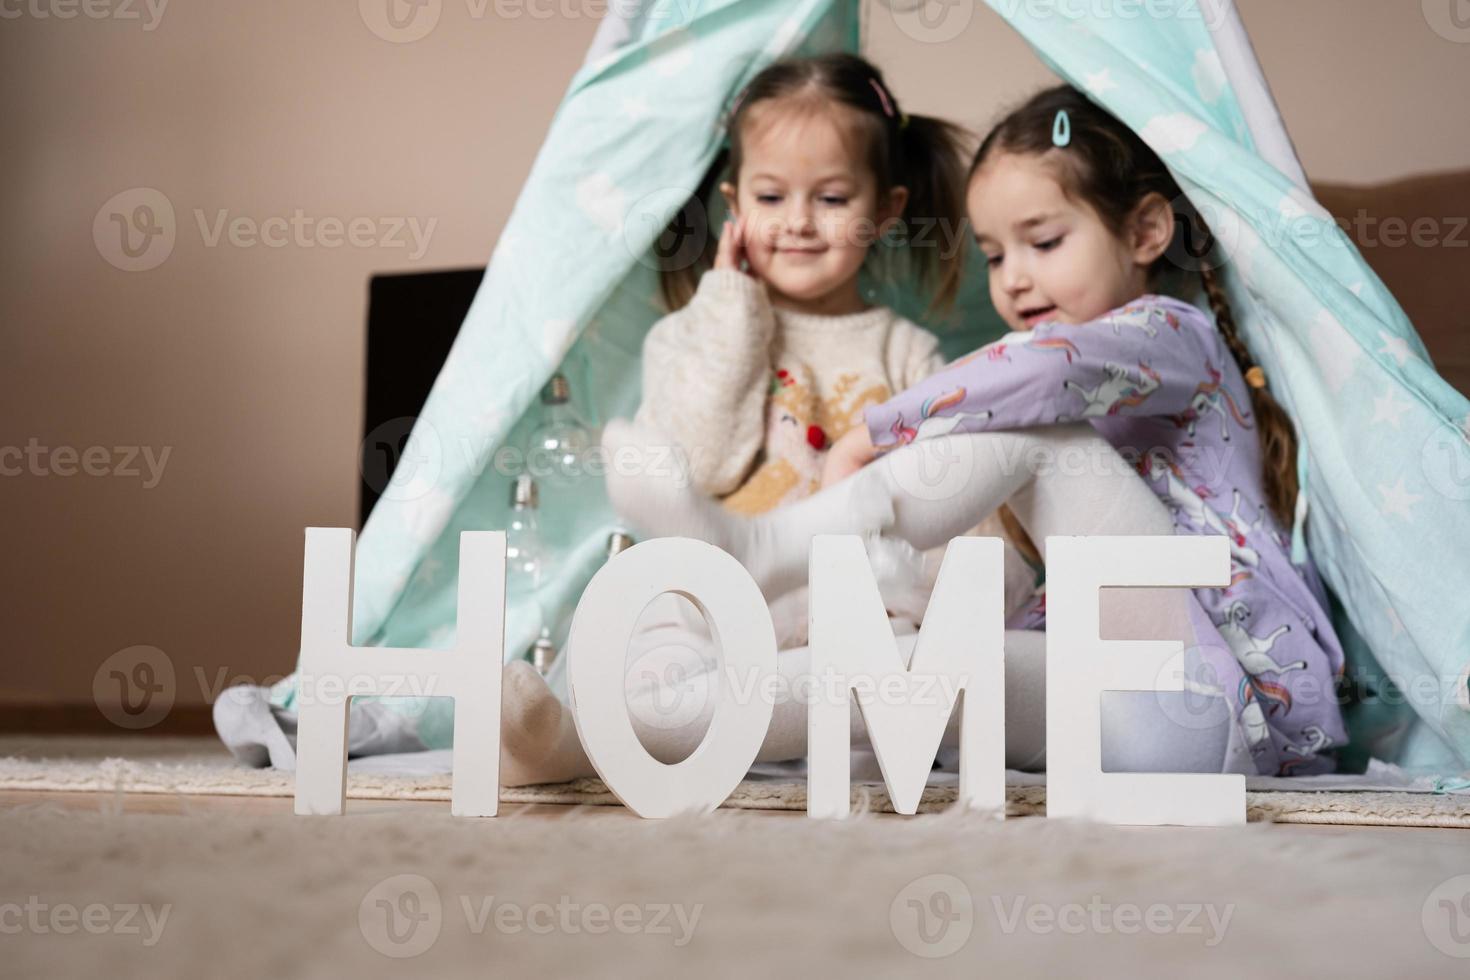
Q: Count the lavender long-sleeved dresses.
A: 1